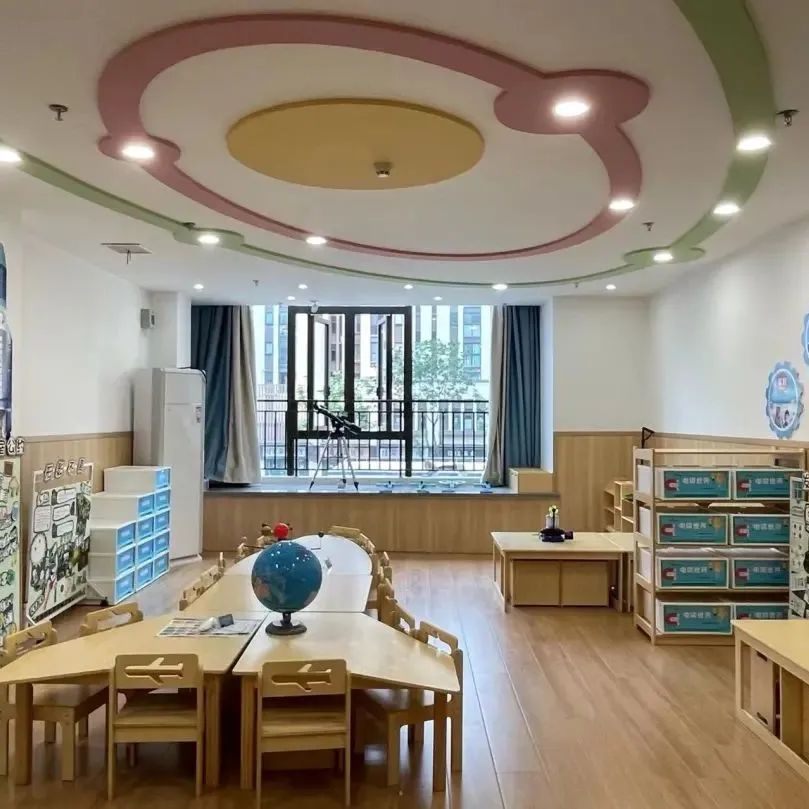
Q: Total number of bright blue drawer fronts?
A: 12